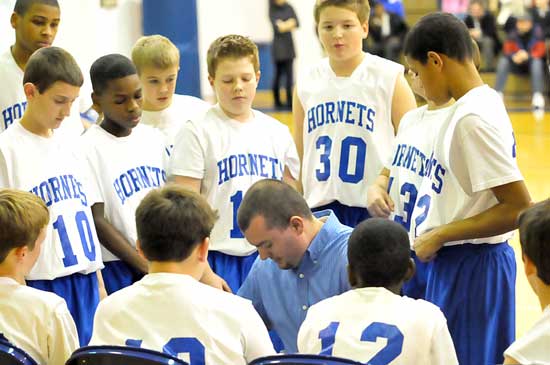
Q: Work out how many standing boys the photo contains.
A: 8